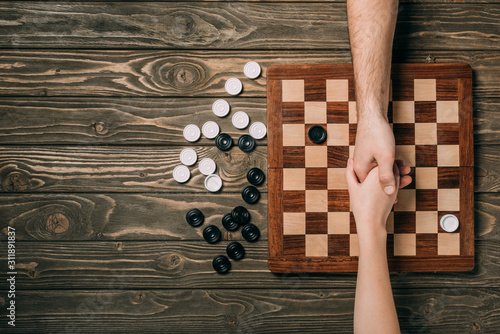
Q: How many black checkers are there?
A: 12